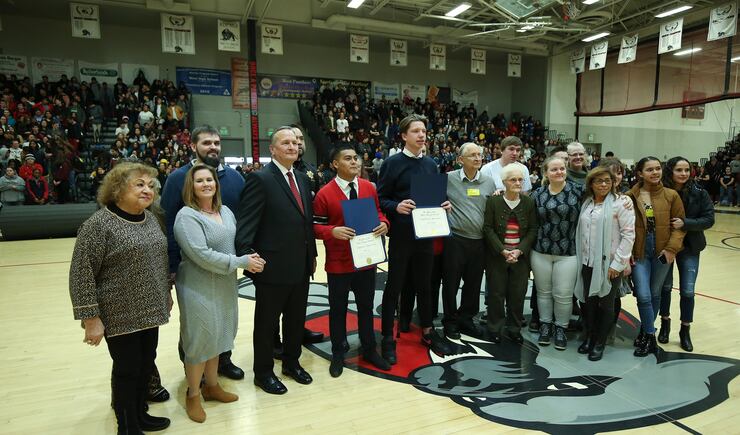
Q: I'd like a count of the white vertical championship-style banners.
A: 14